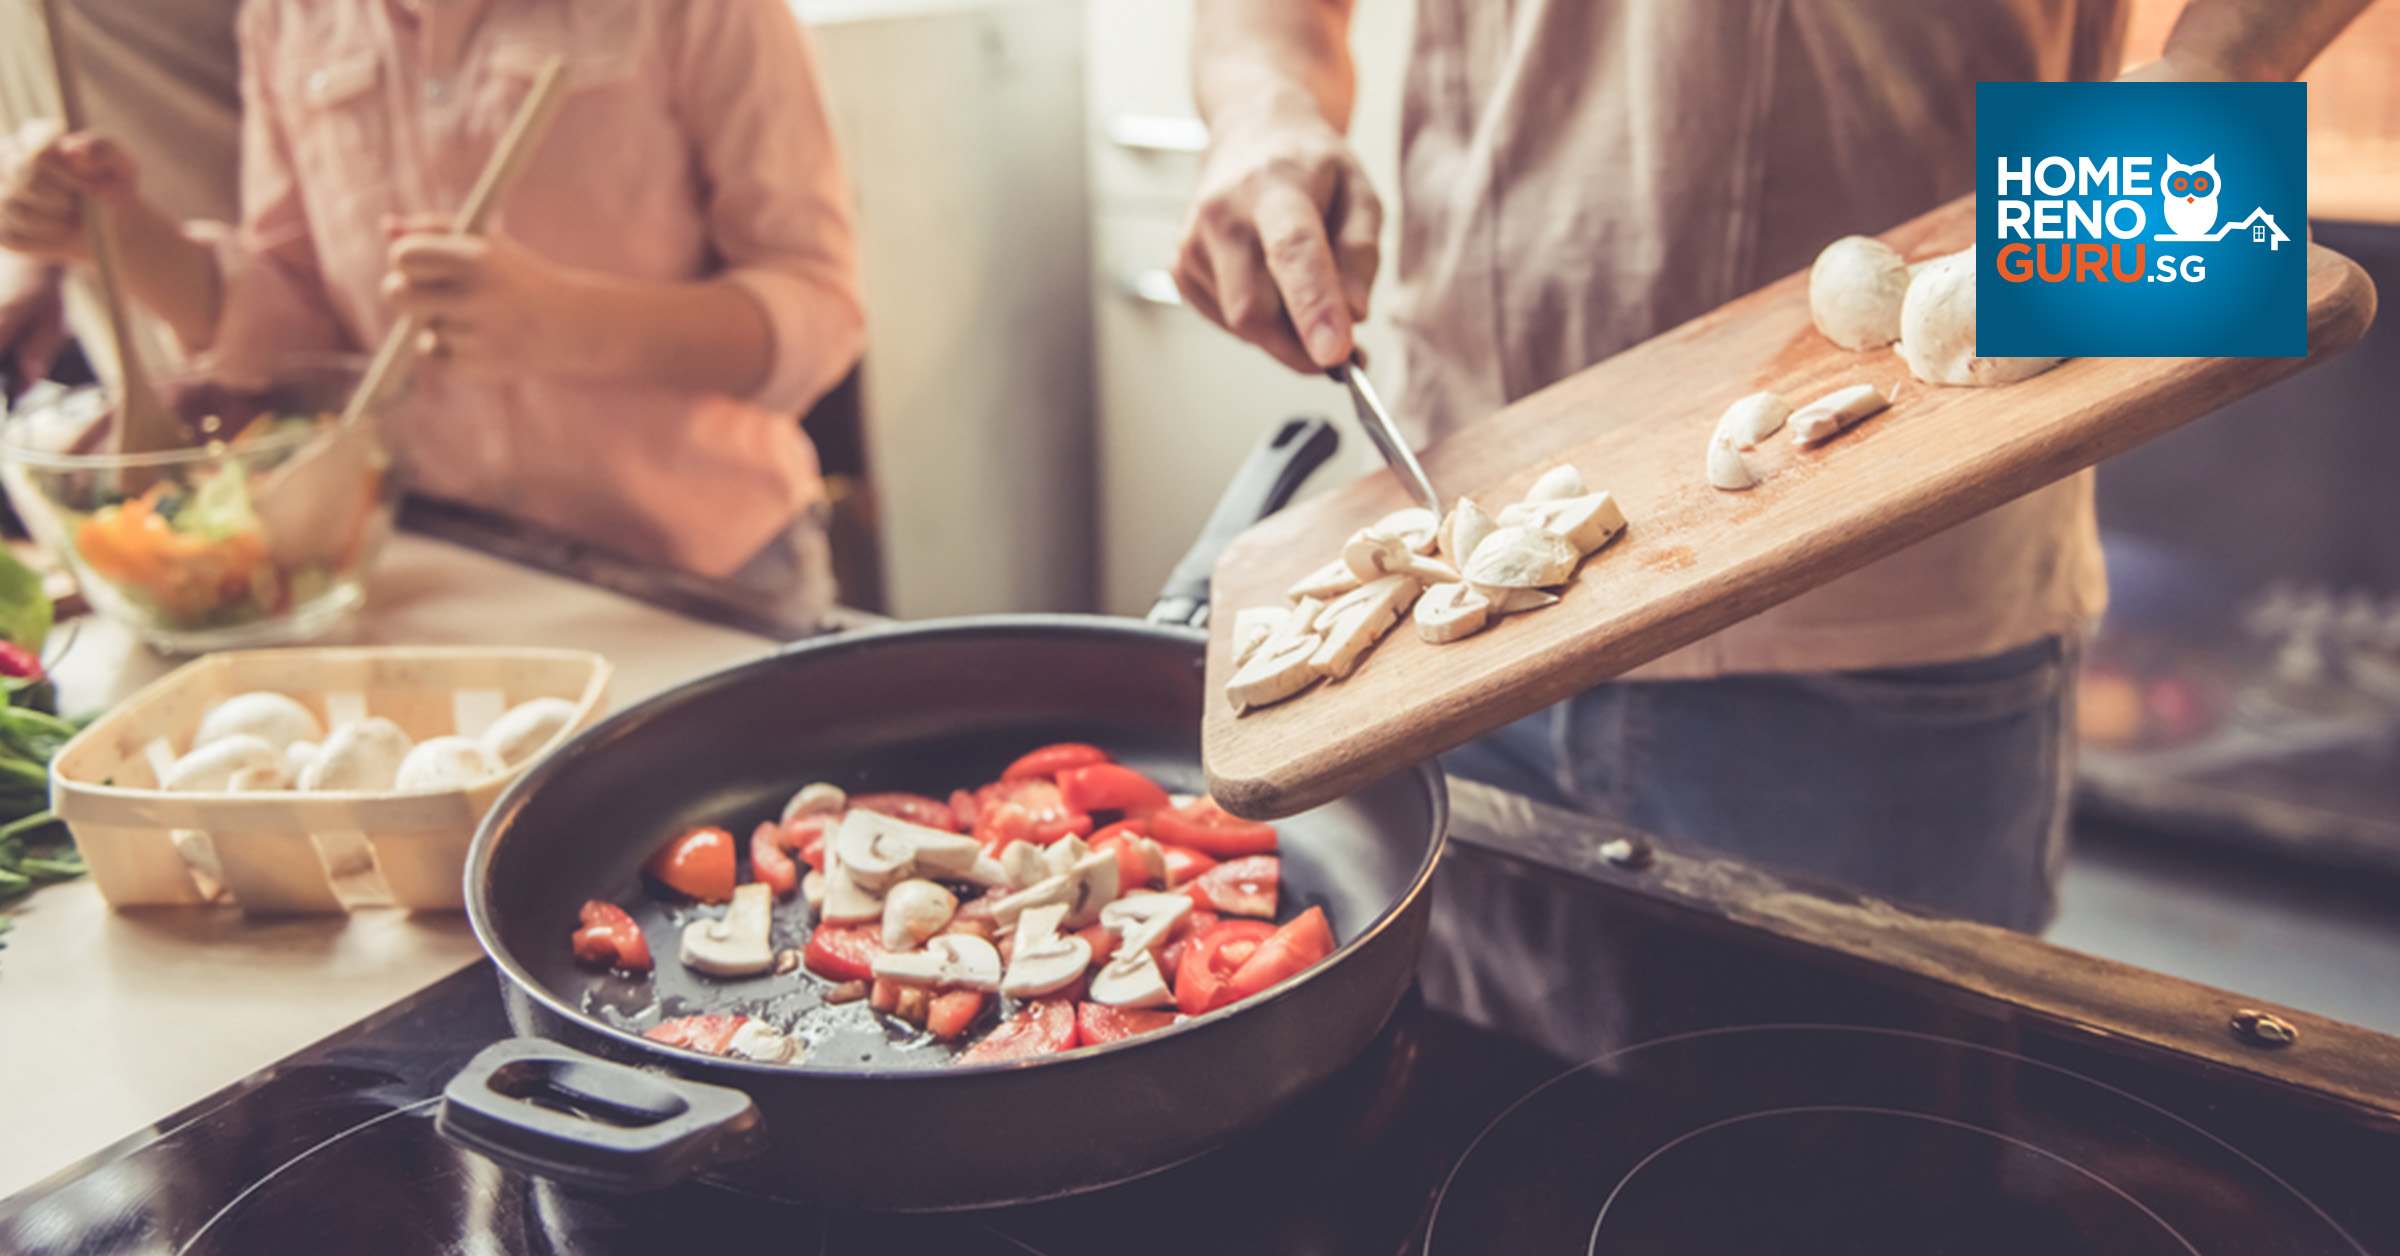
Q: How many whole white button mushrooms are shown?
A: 7